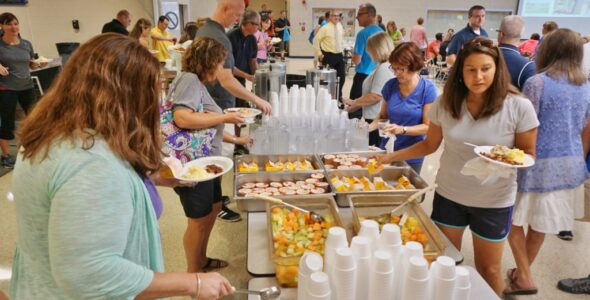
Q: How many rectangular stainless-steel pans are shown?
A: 4